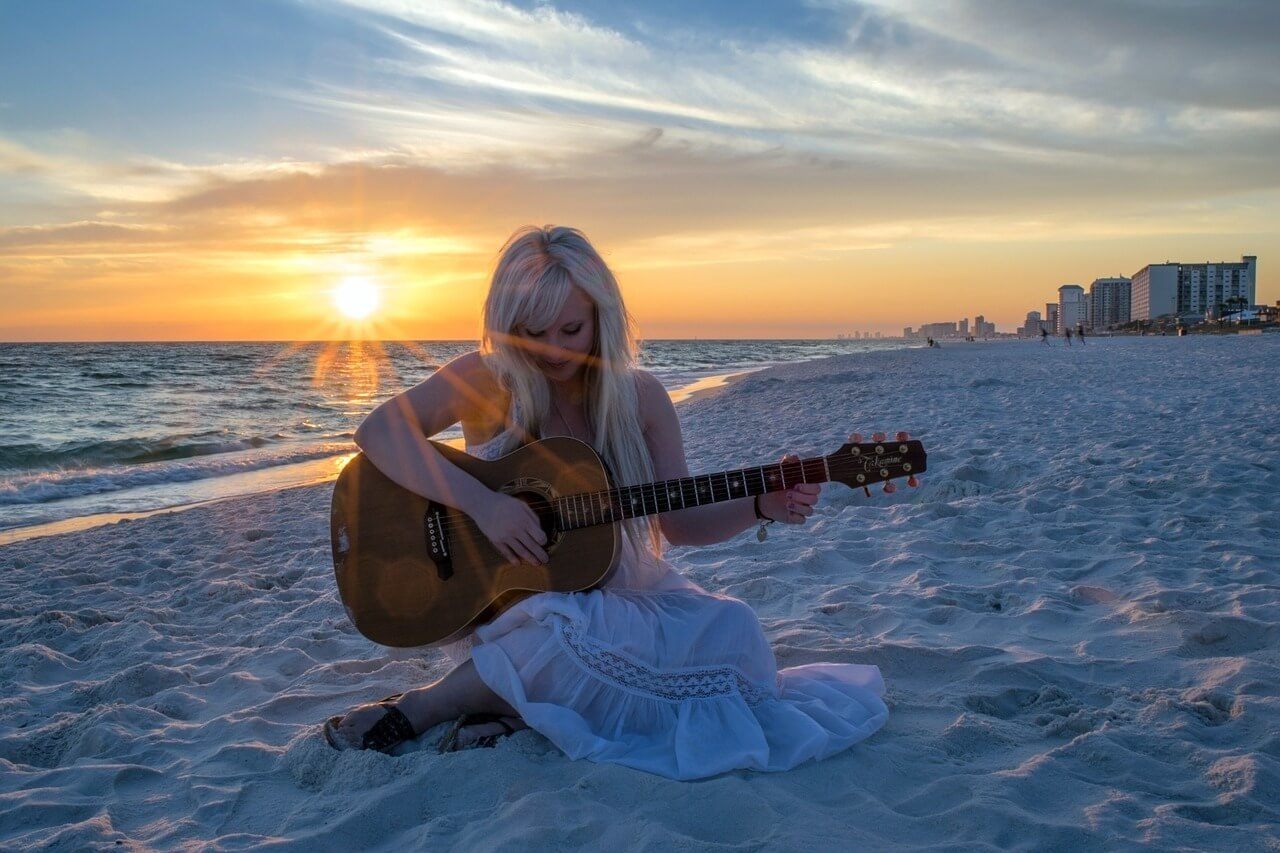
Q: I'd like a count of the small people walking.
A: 3